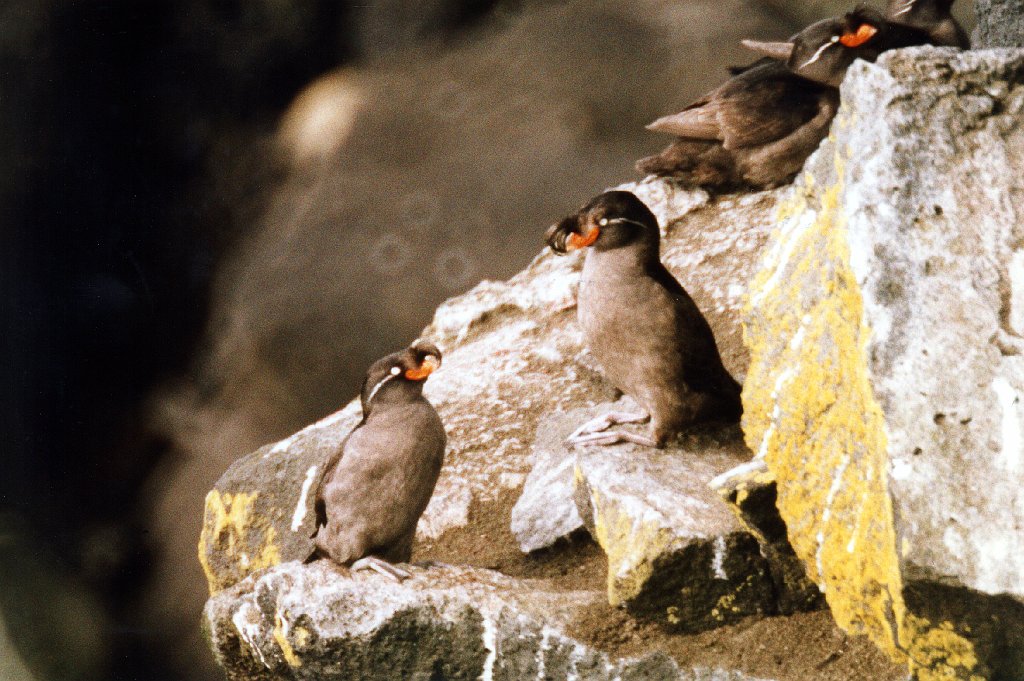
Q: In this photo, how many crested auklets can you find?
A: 4